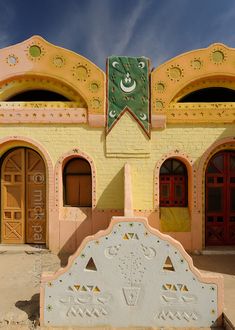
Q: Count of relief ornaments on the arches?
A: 11